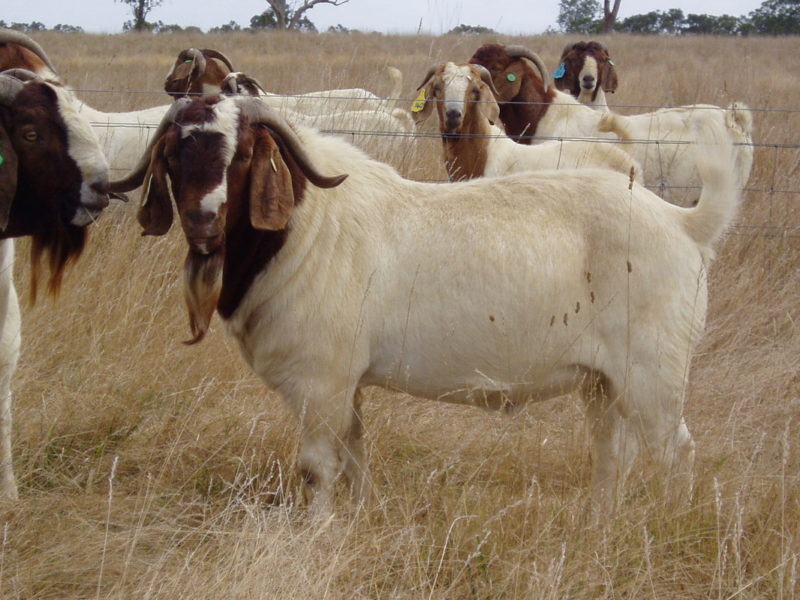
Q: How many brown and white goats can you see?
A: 8